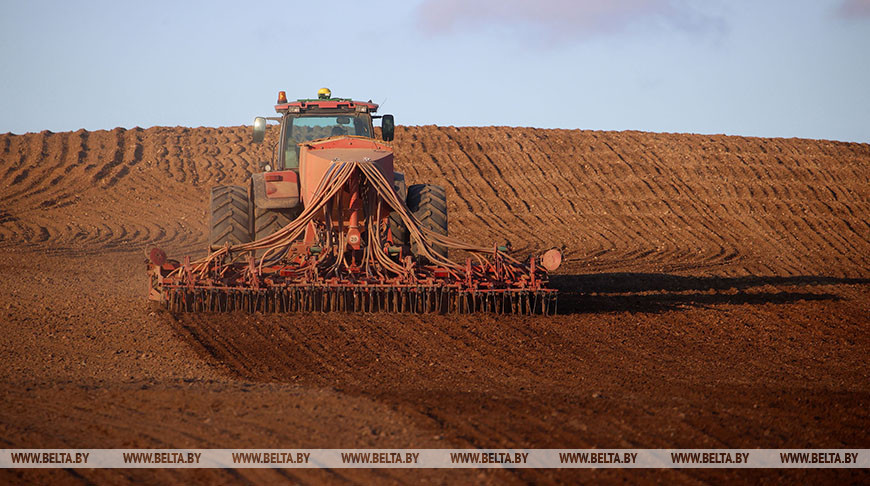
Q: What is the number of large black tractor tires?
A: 4